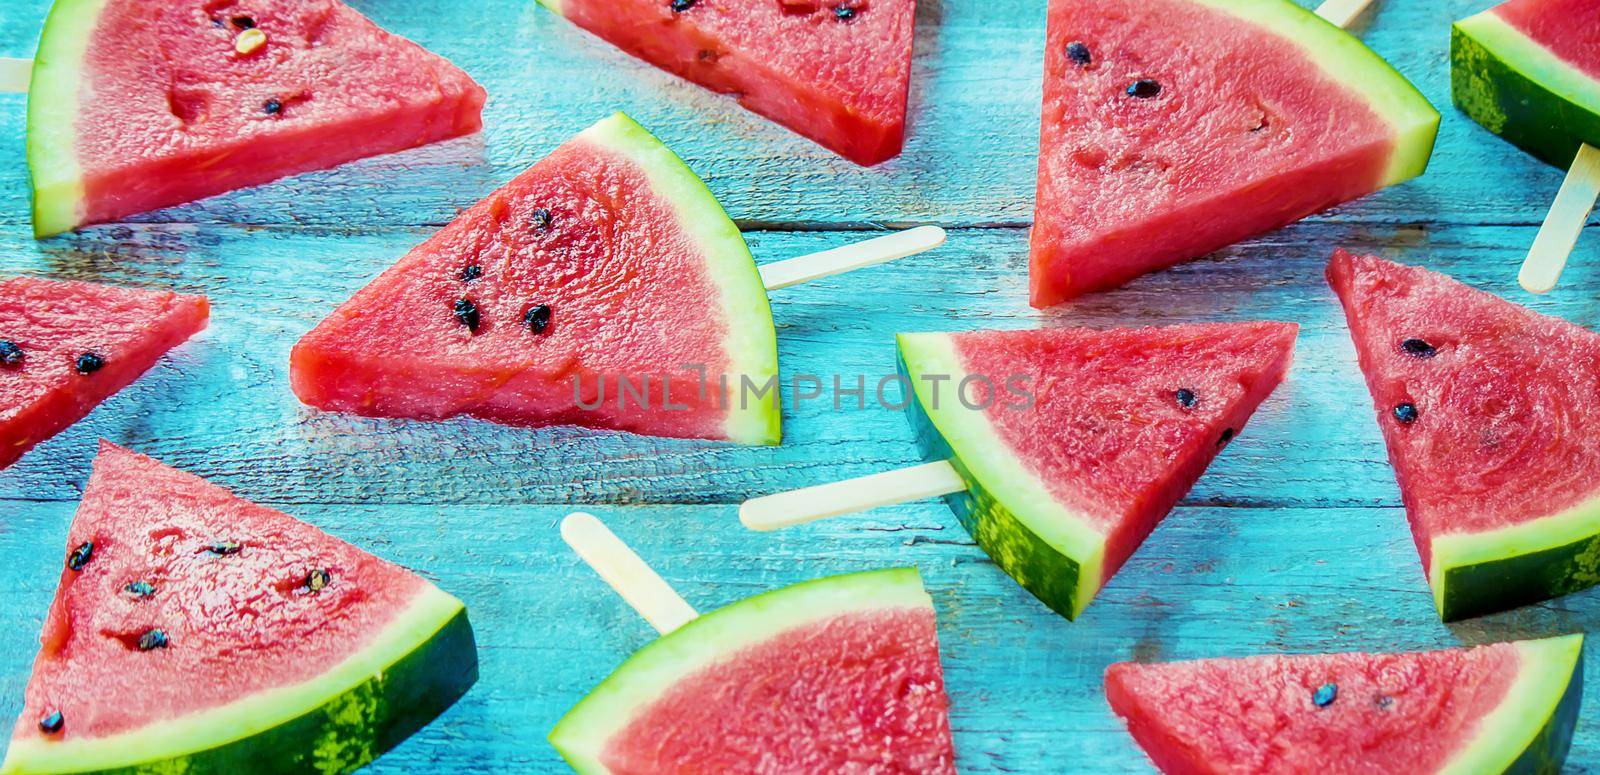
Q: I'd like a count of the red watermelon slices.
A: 11